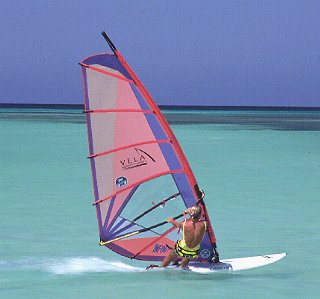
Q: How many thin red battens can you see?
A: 5